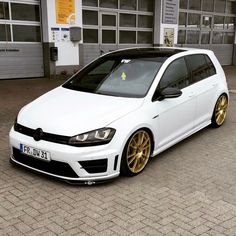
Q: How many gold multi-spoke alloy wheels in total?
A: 2